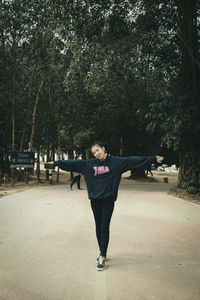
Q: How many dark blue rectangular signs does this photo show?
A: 1